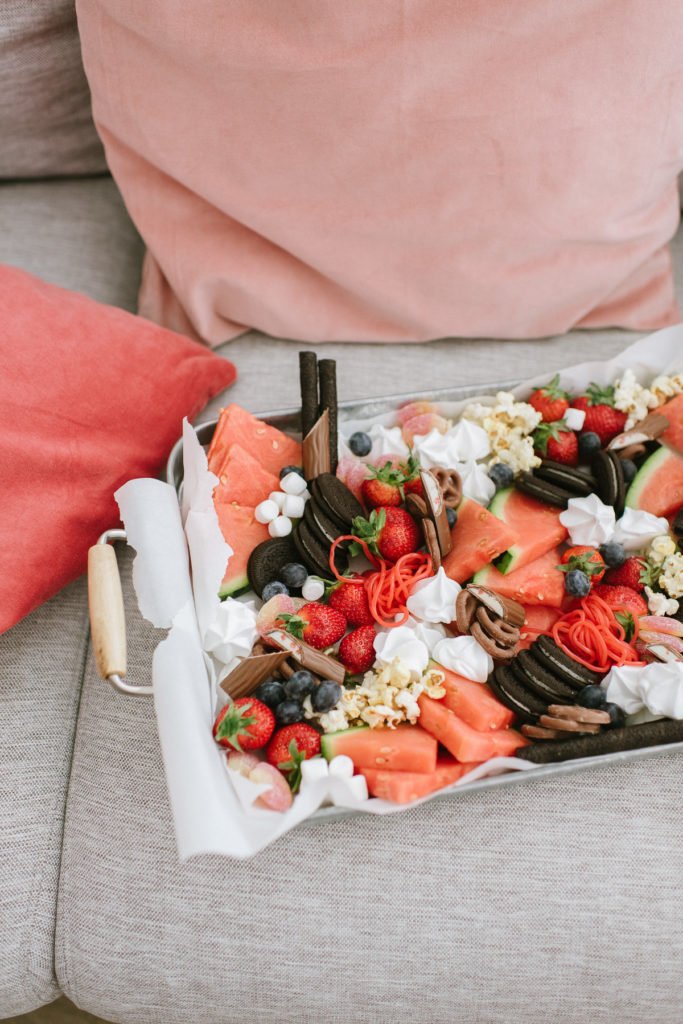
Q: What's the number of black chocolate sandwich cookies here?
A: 10